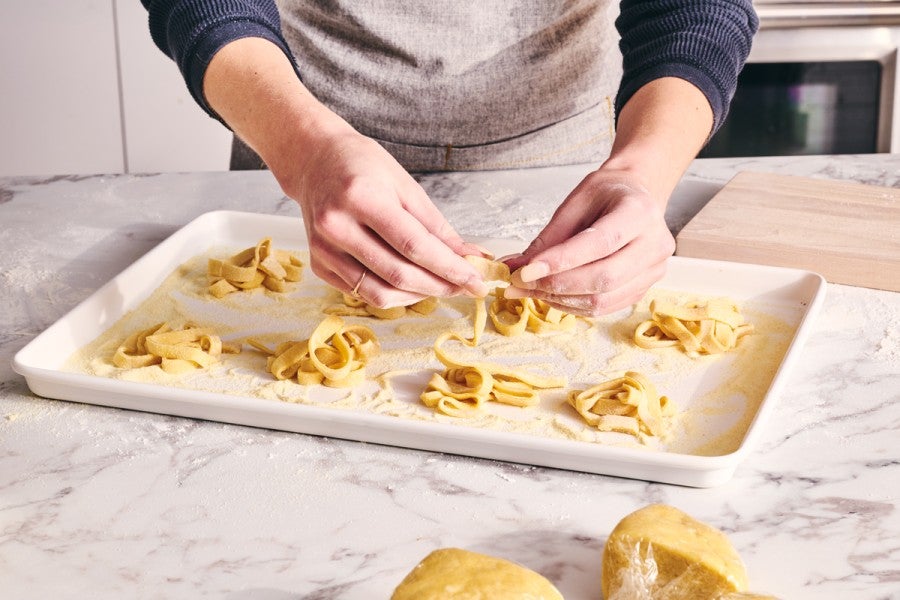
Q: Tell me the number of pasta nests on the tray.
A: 8